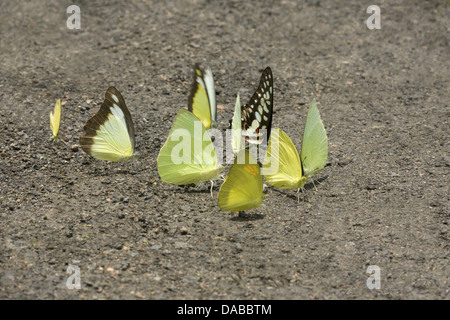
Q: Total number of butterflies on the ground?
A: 9